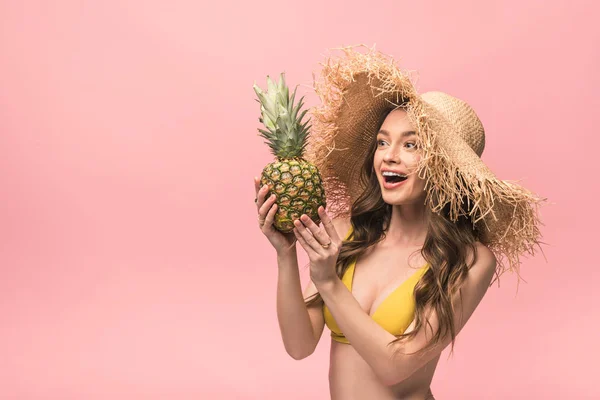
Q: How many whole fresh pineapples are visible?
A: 1